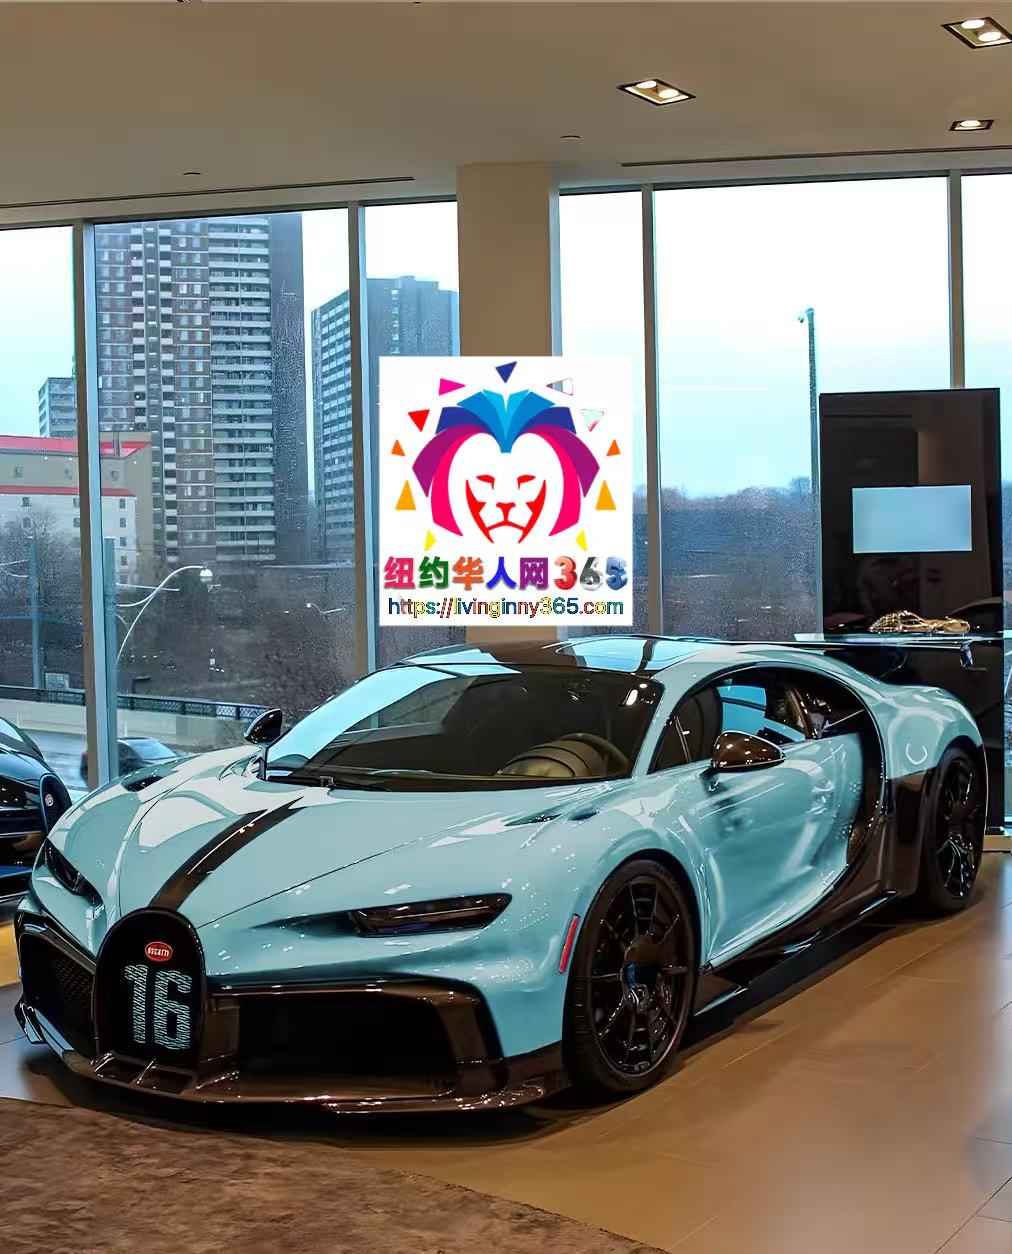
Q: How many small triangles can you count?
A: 11